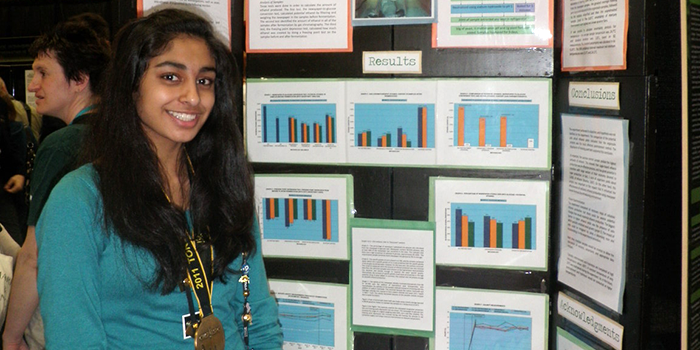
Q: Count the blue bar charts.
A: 5